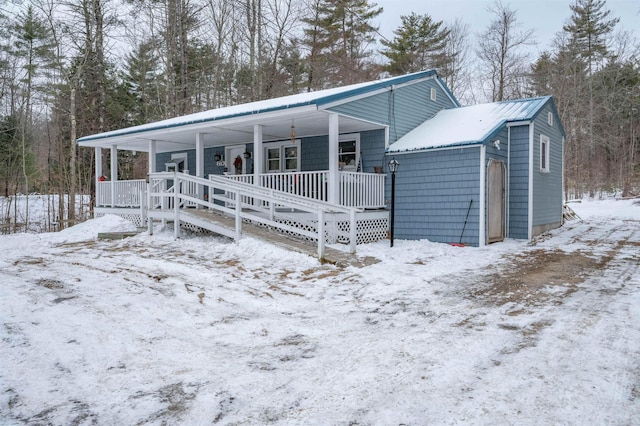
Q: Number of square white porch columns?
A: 6